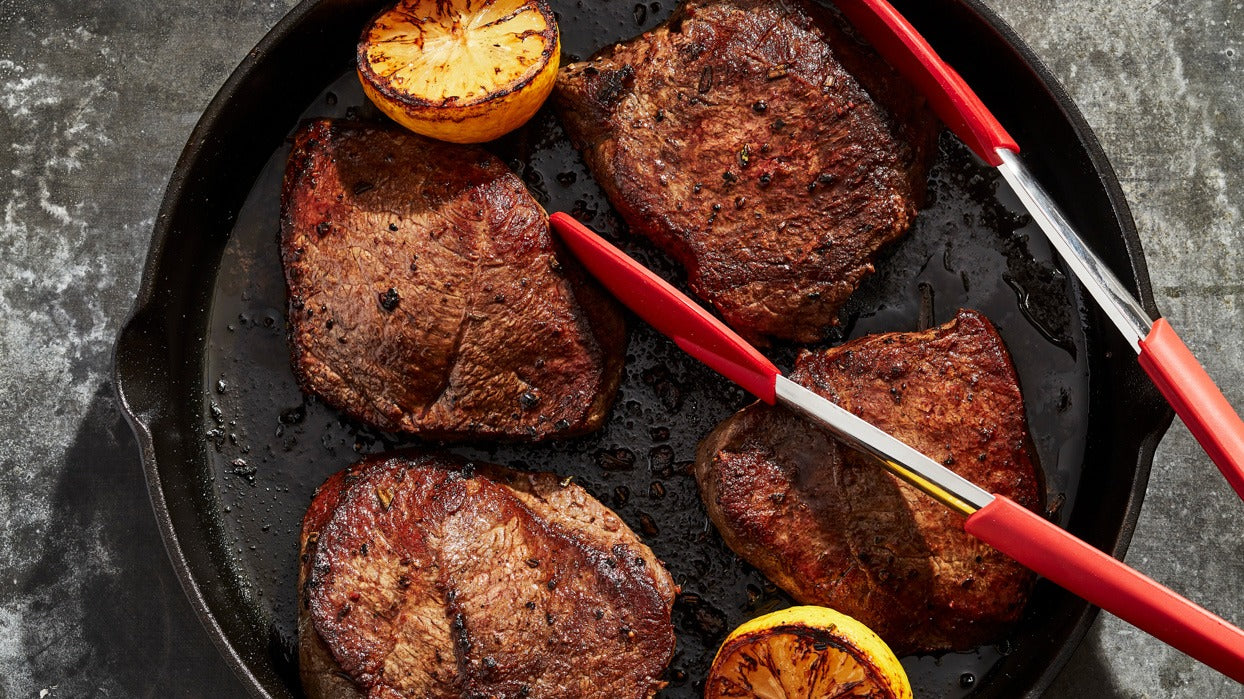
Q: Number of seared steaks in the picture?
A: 4